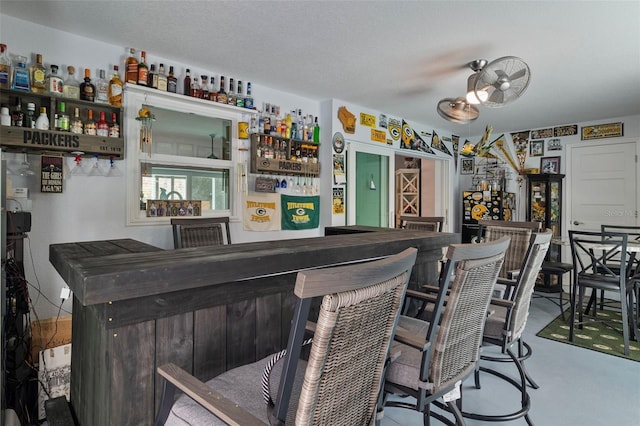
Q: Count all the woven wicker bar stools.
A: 6